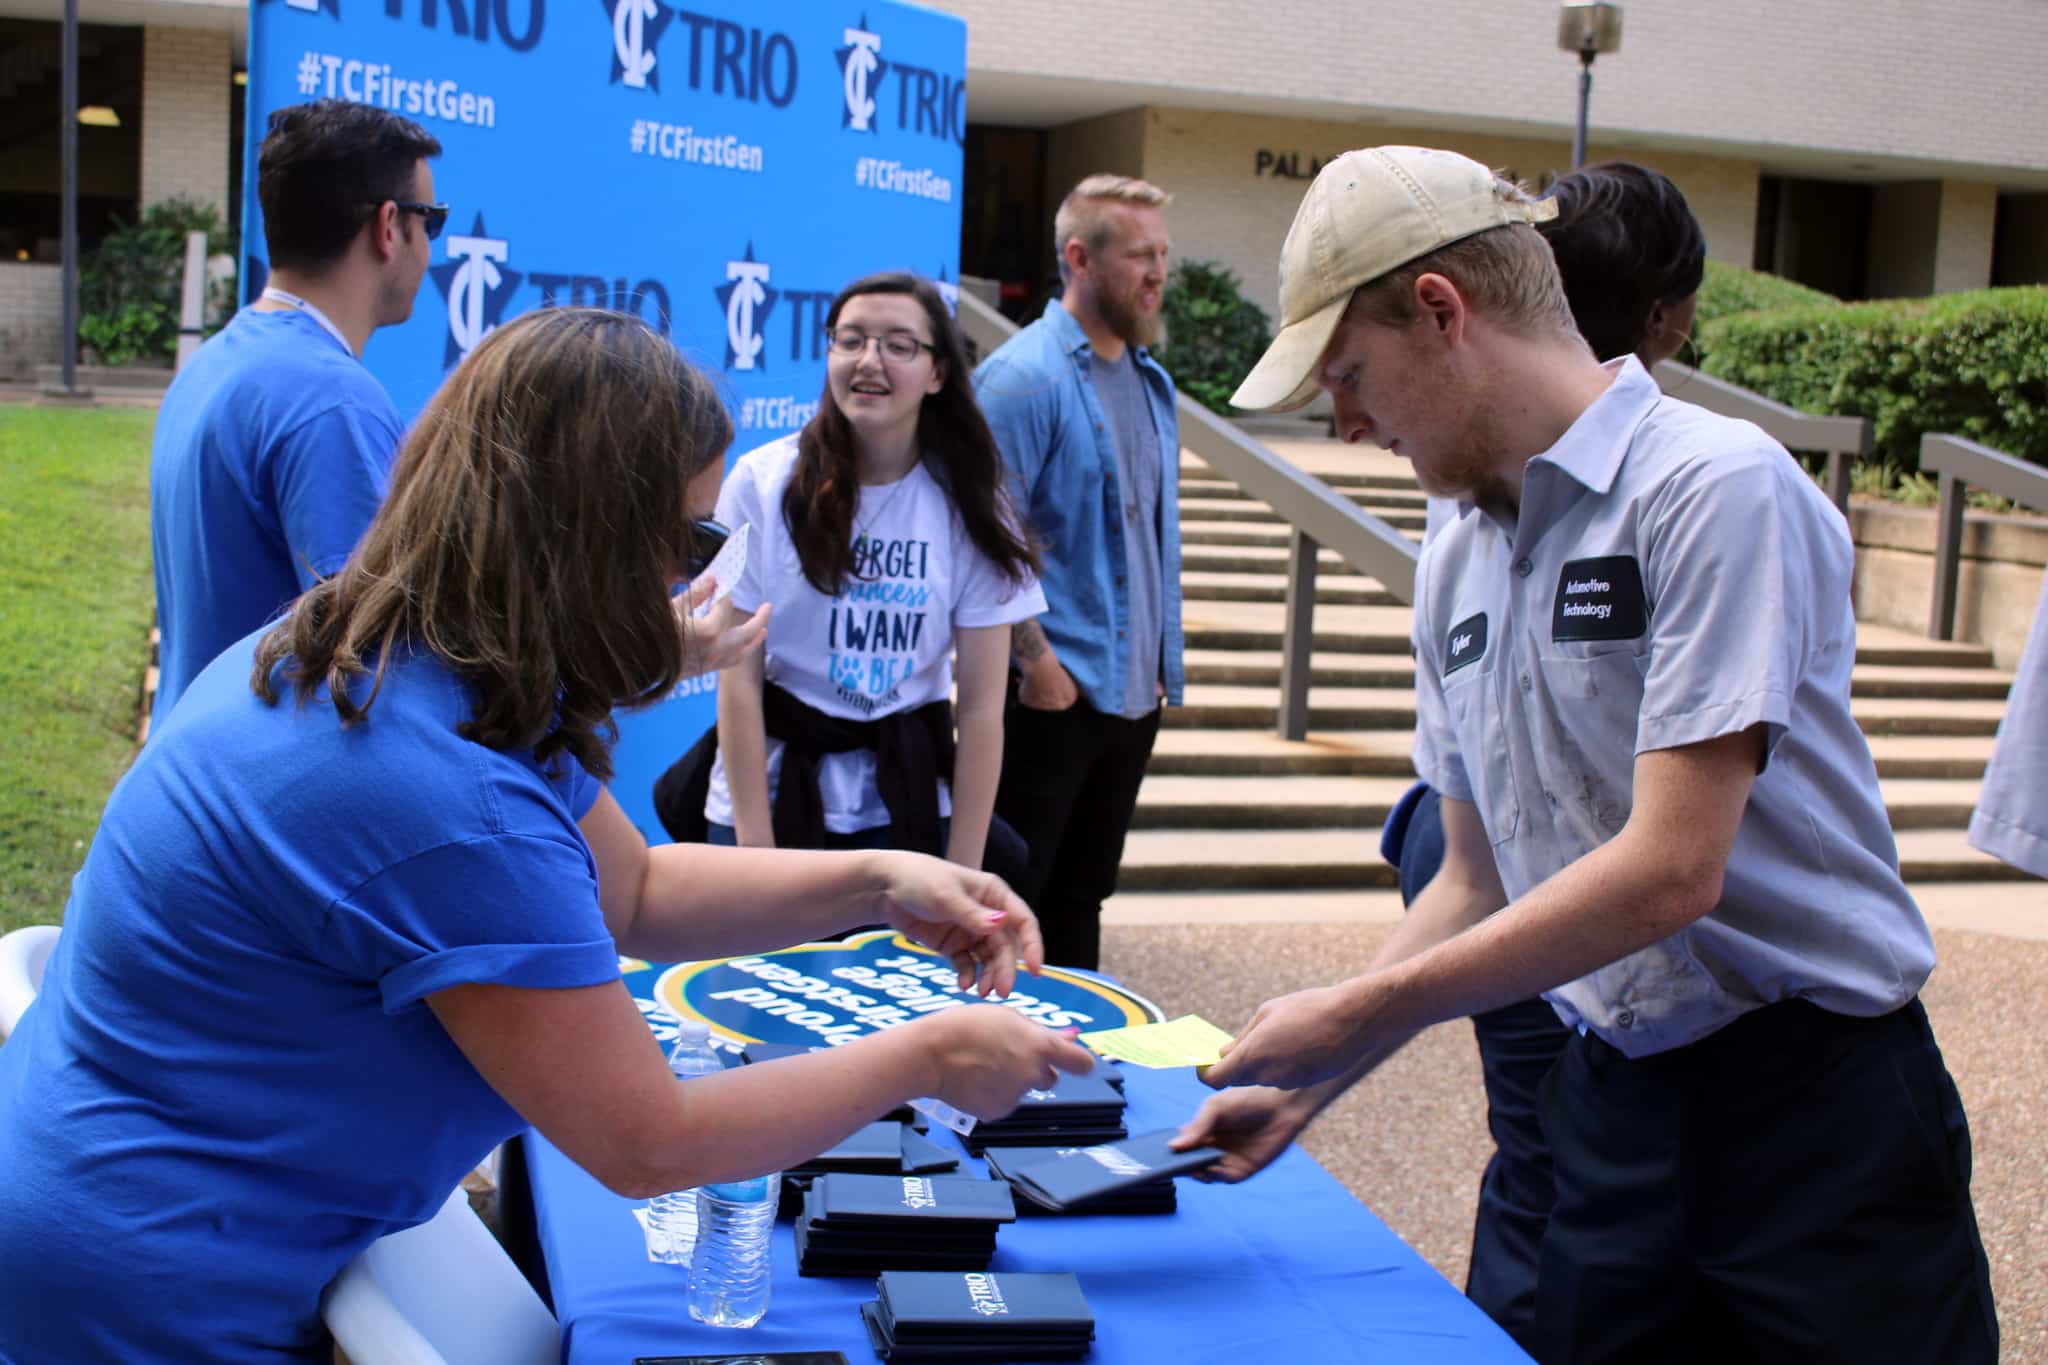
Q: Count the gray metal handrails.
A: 3